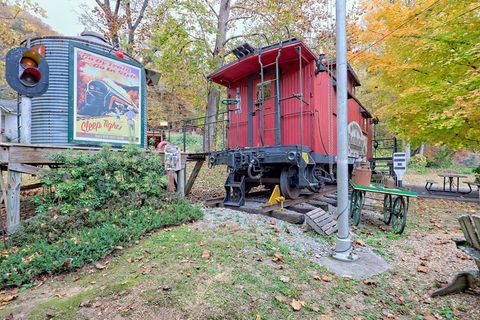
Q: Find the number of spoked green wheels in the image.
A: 4